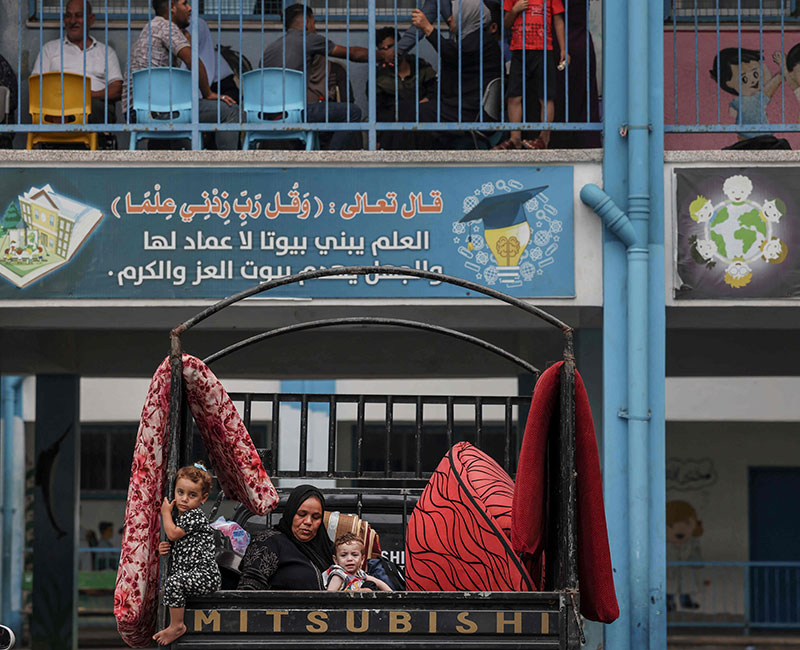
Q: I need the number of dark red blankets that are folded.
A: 1